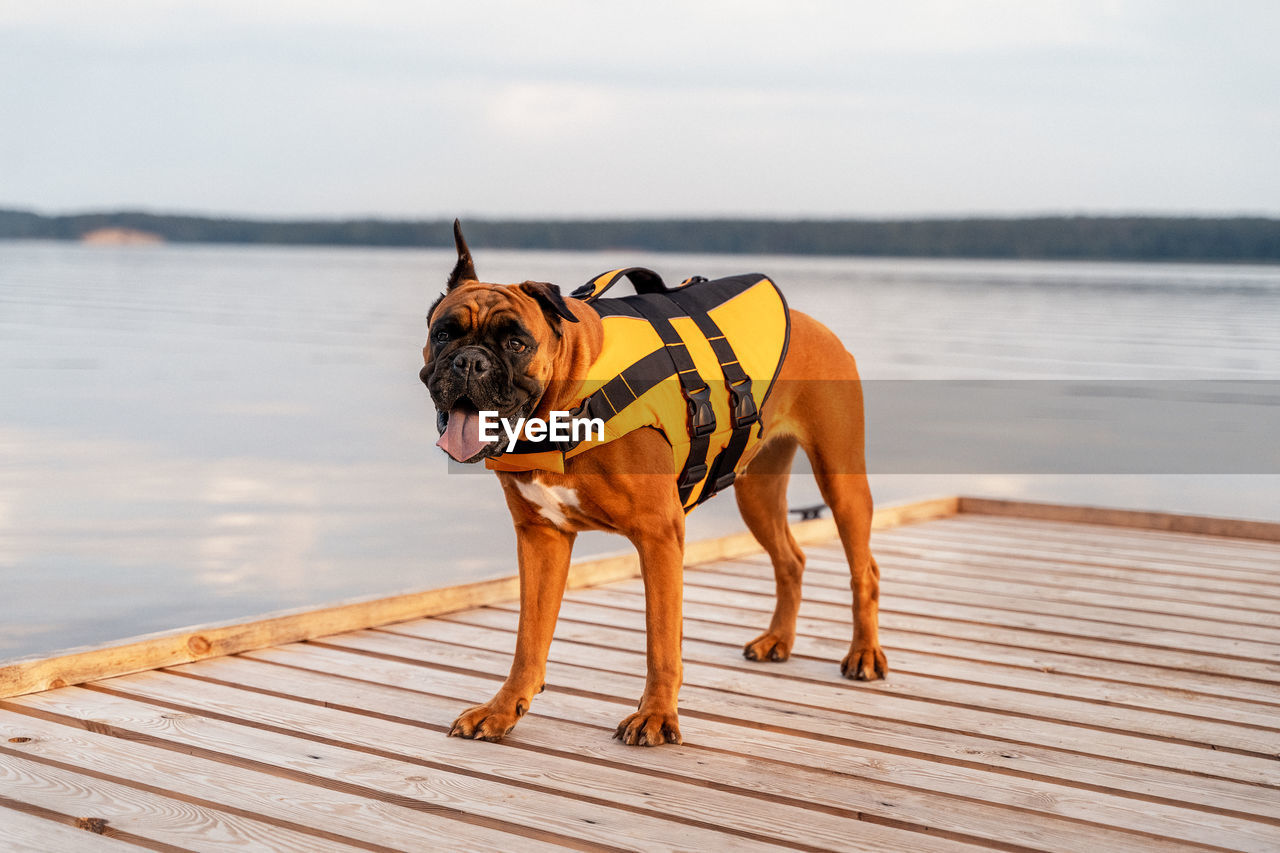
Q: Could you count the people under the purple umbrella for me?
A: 0